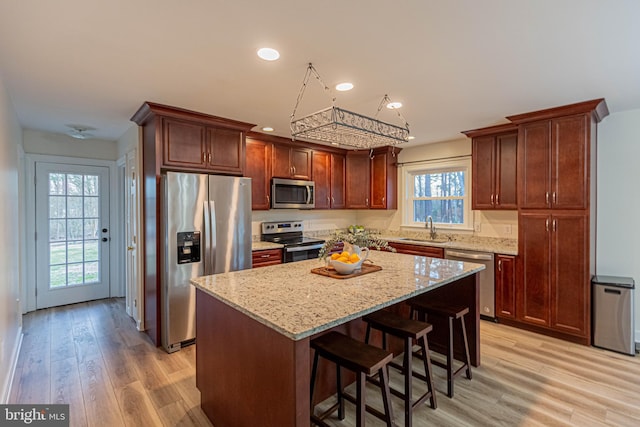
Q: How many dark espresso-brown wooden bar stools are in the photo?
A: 3